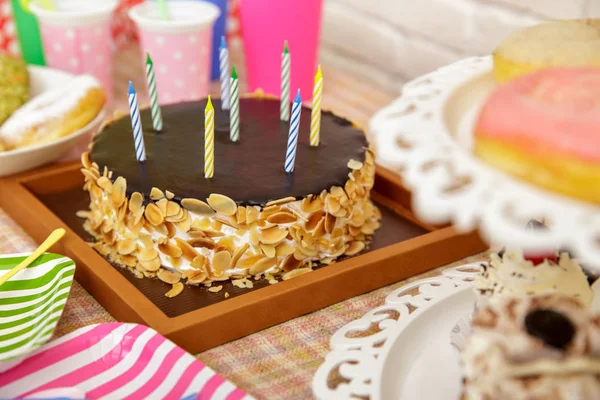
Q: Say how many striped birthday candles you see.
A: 8